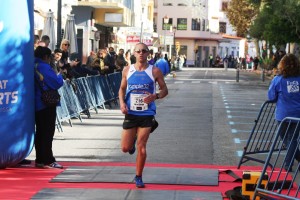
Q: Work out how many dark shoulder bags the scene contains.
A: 1